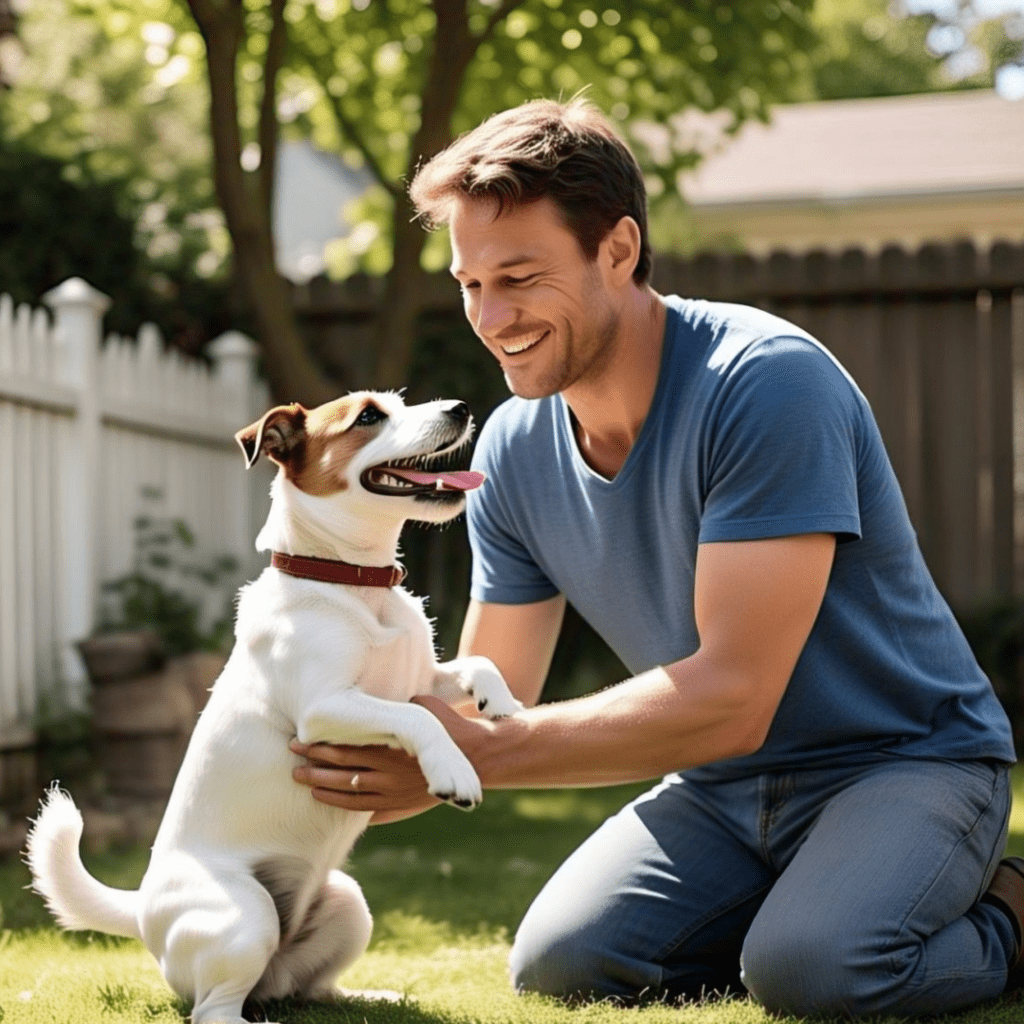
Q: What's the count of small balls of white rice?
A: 0